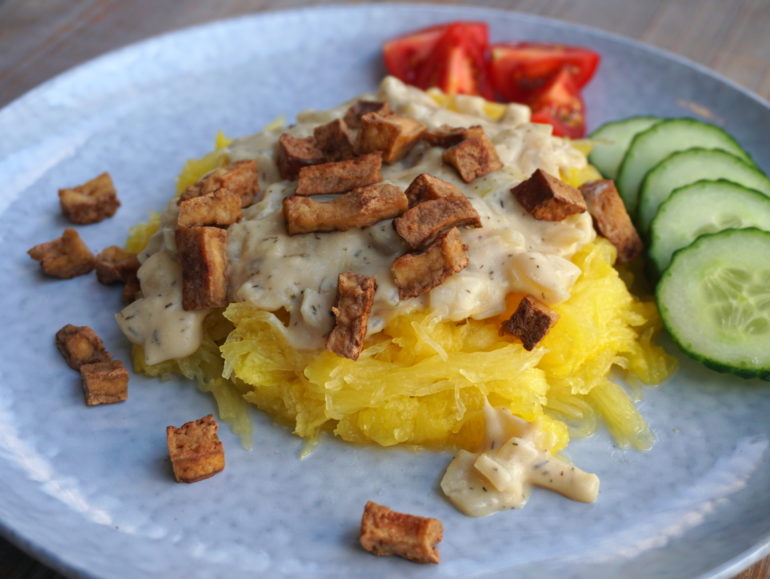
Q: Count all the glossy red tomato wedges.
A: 4